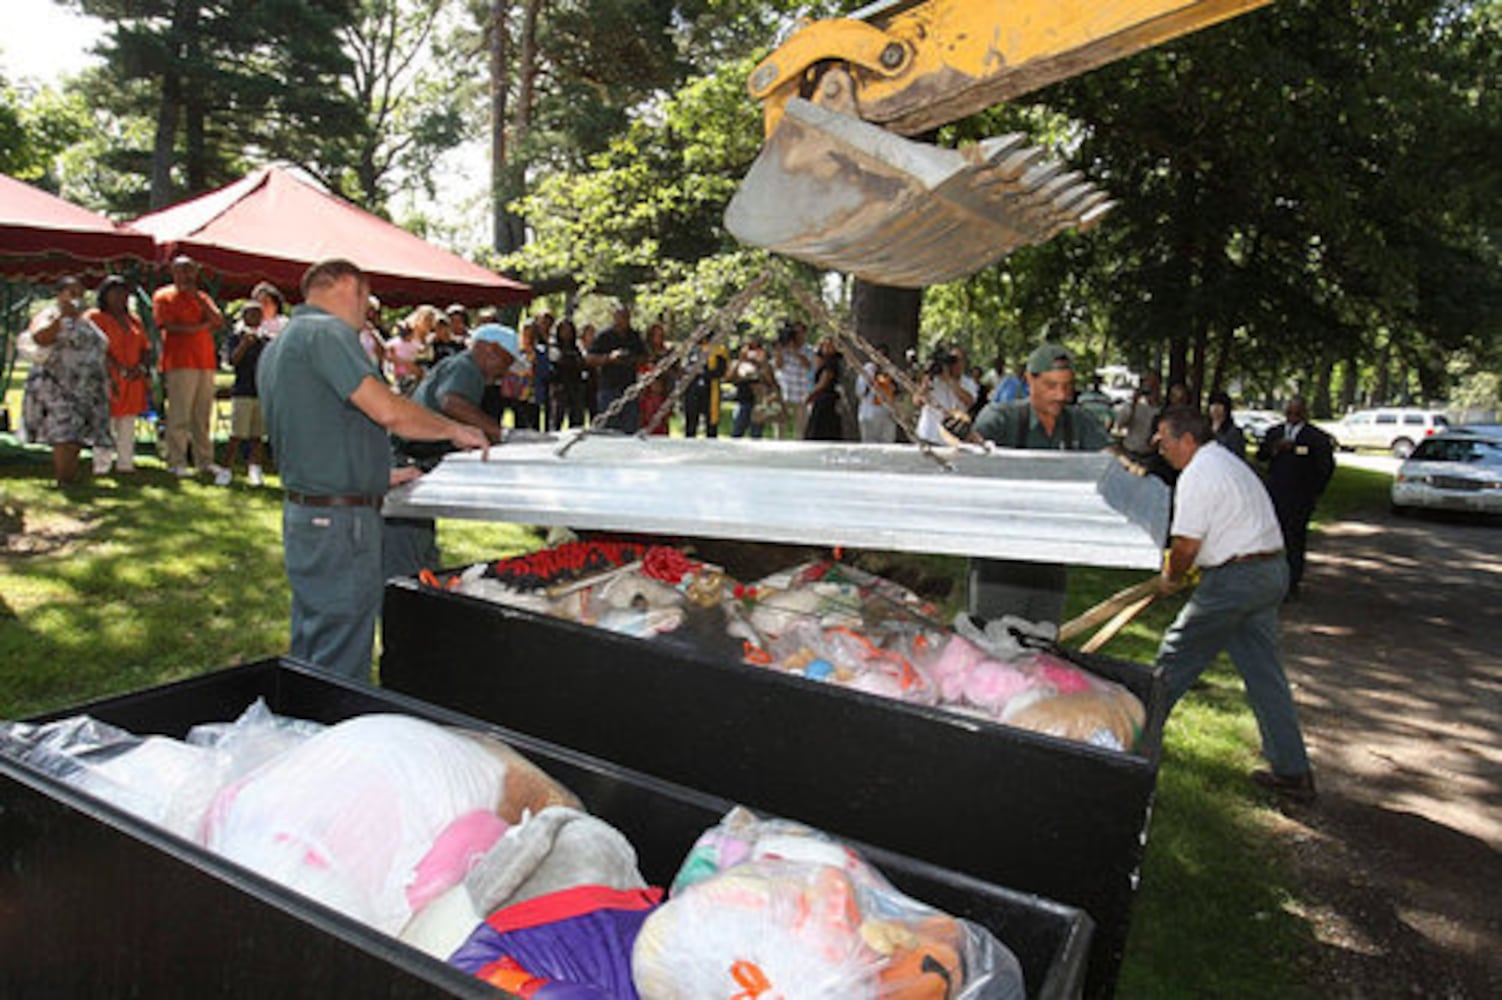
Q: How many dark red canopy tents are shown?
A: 2